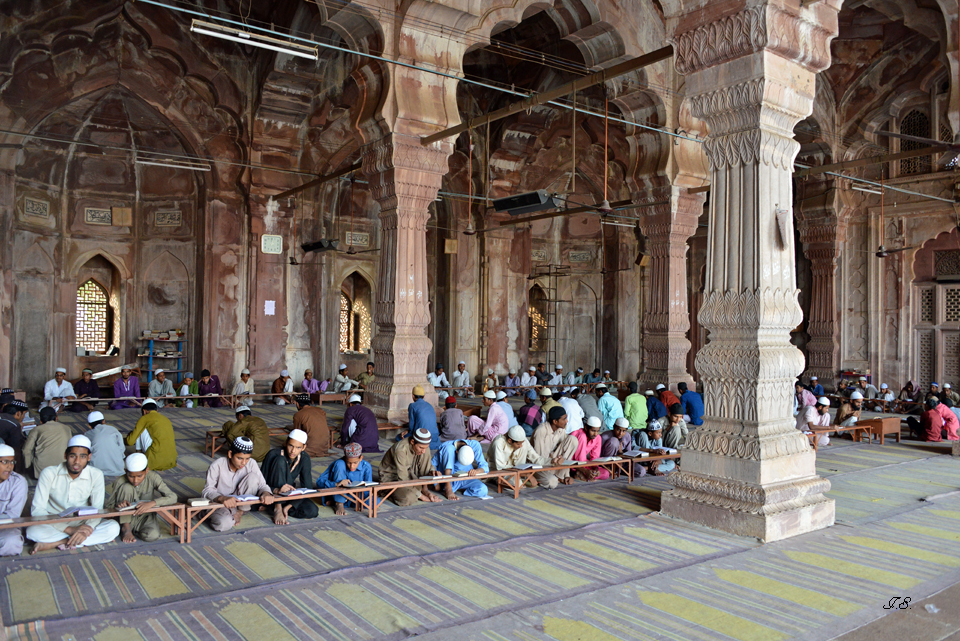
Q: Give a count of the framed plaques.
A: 6